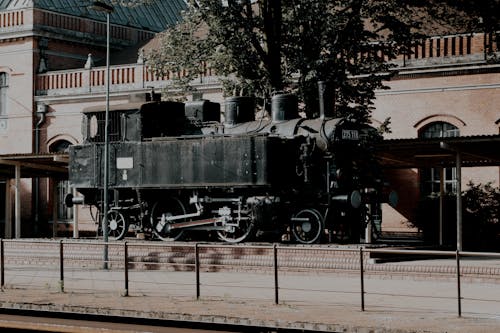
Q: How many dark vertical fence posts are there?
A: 7